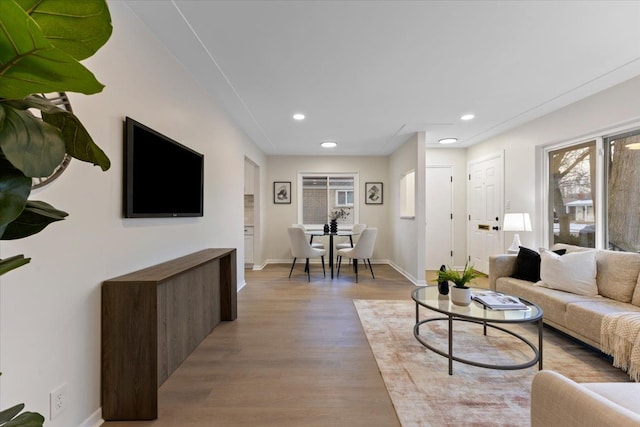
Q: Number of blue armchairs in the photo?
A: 0